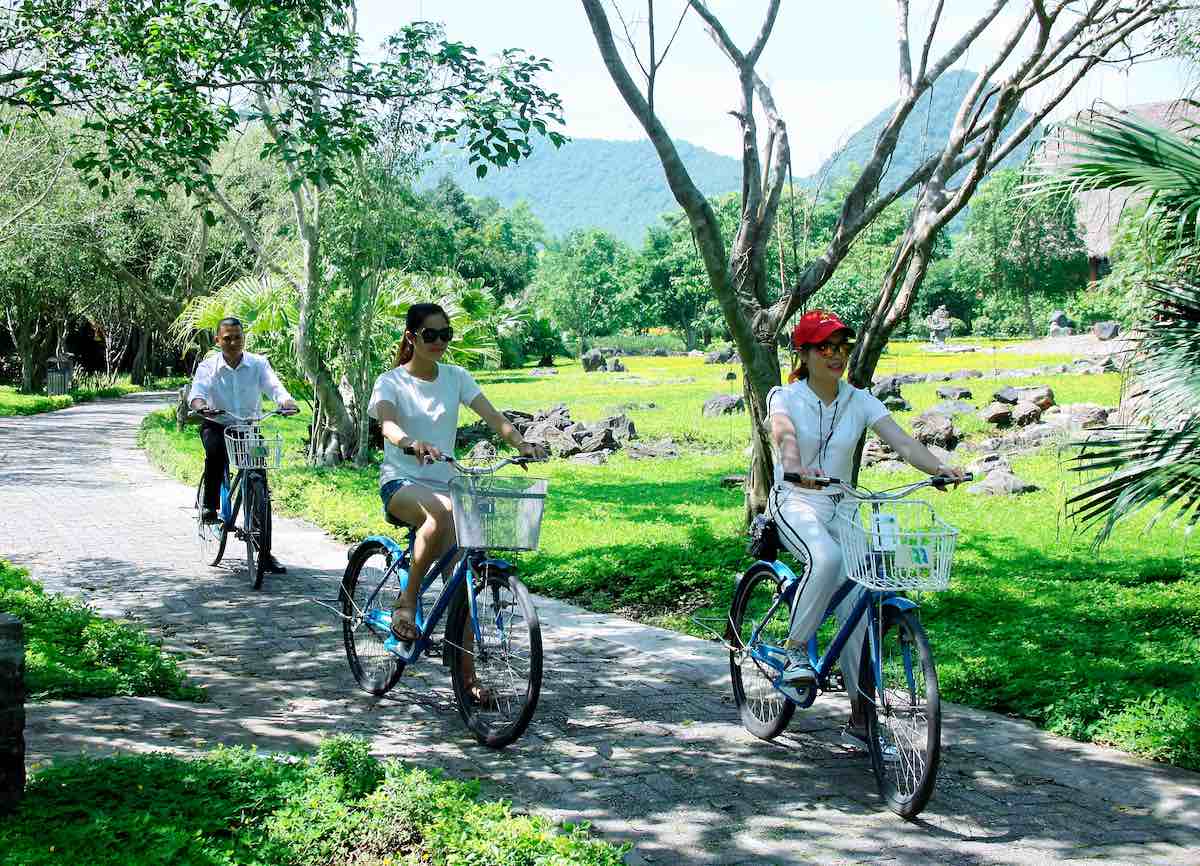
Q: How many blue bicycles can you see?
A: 3